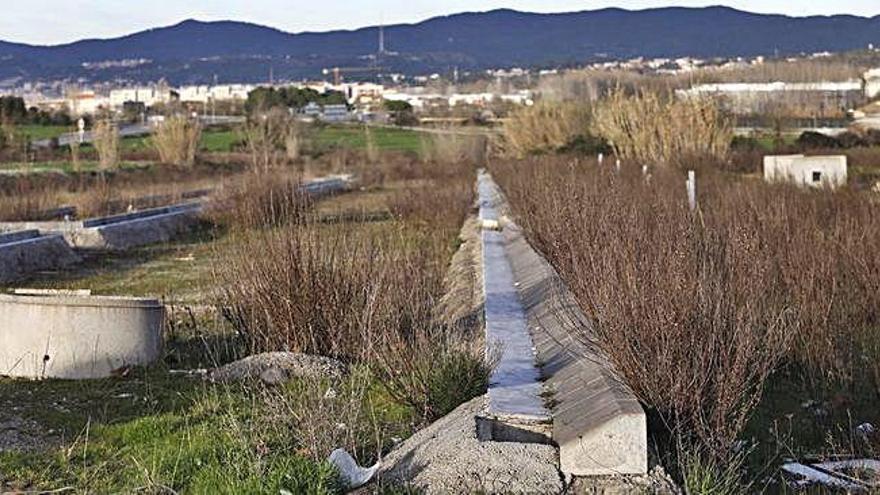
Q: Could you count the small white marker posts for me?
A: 4